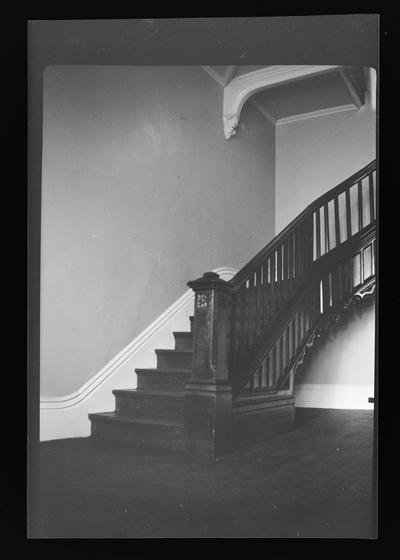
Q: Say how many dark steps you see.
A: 6